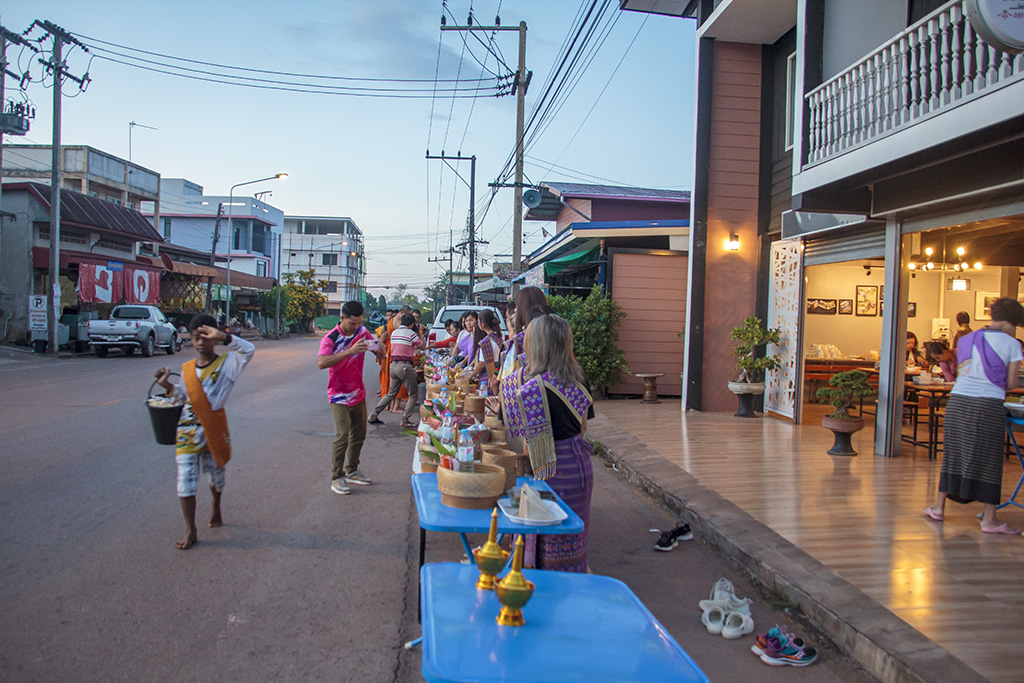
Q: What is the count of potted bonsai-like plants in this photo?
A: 2